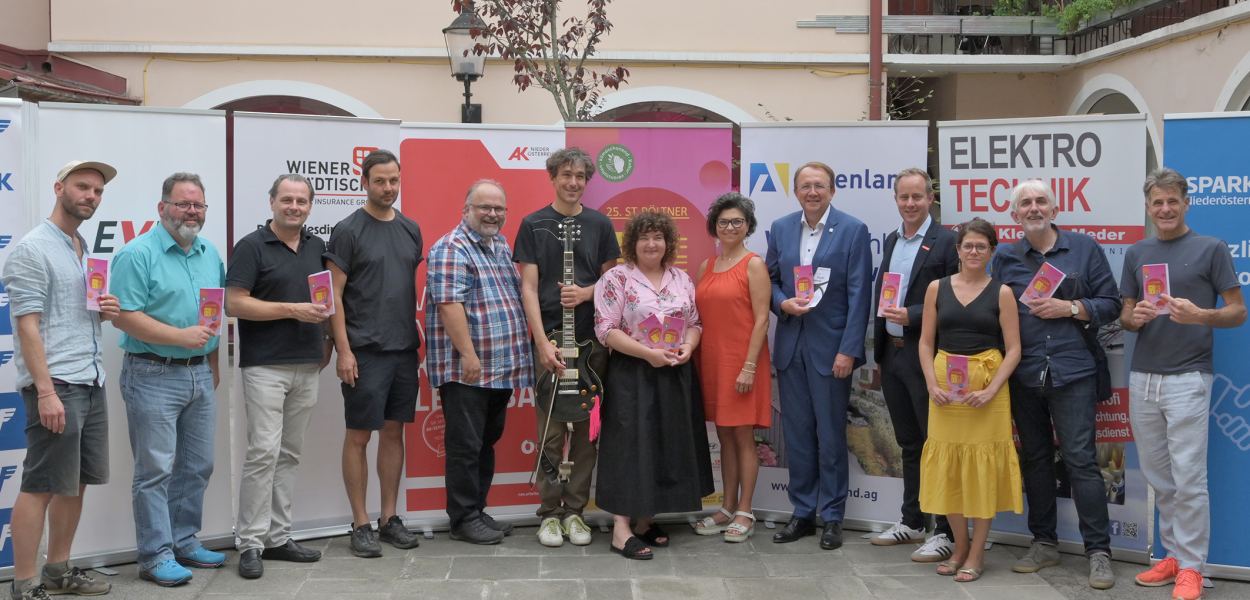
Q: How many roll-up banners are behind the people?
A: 8